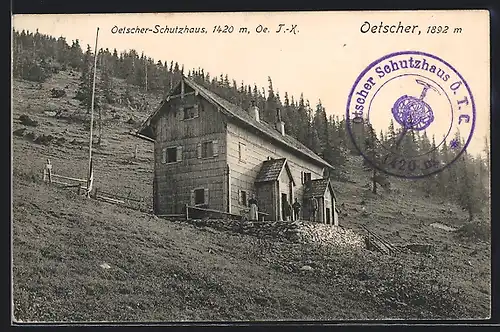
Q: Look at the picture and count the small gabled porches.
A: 2